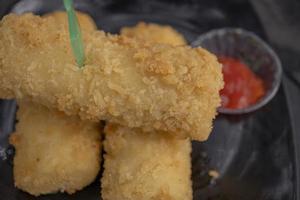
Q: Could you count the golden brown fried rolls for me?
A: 3